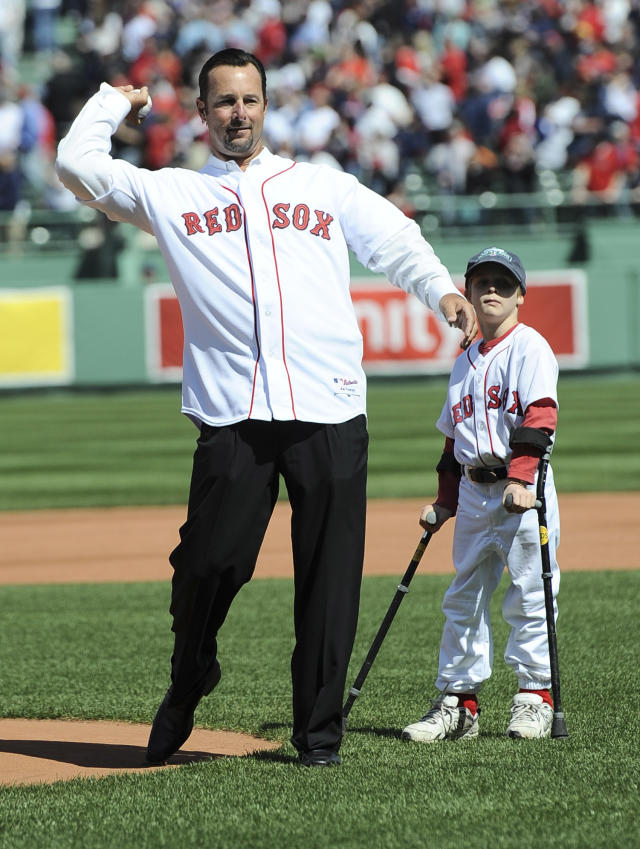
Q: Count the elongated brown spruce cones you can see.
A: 0